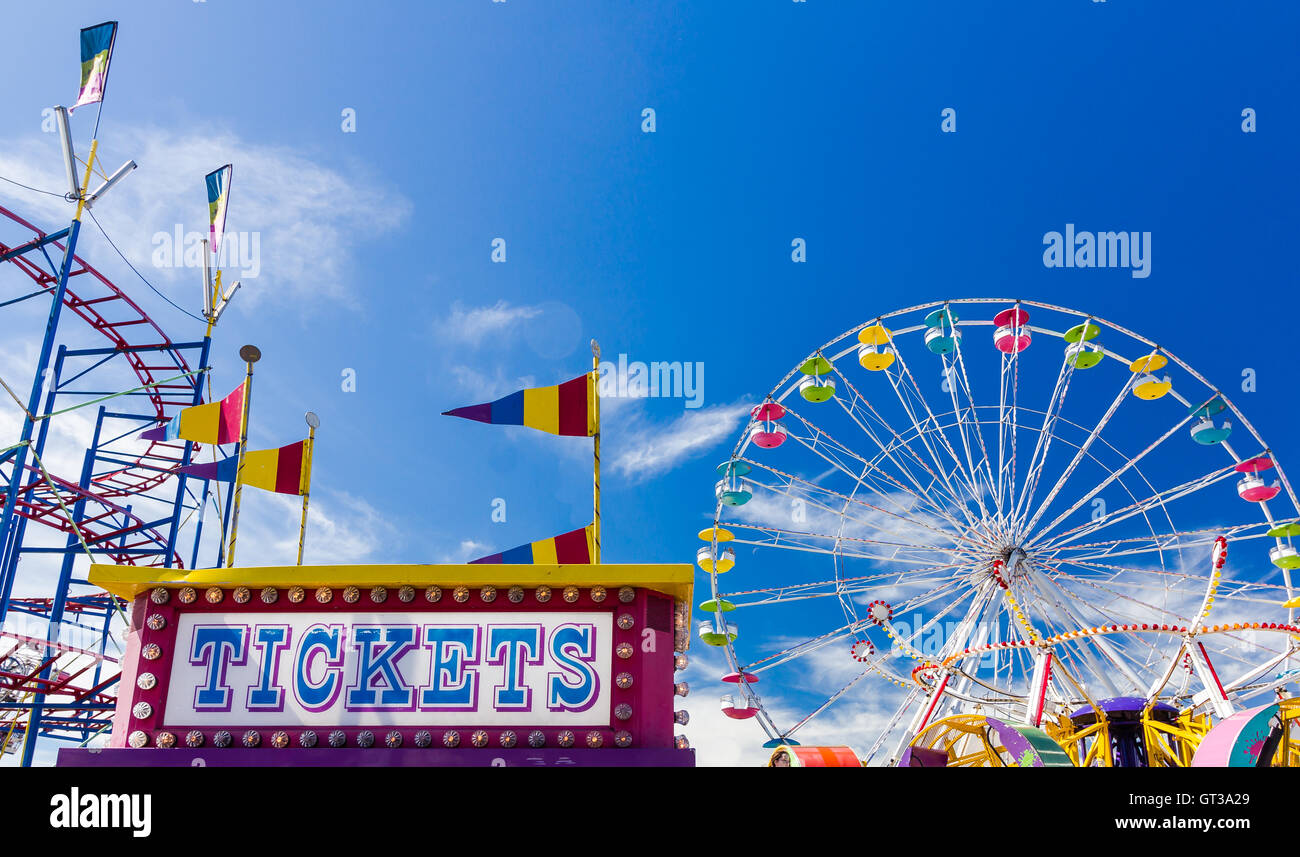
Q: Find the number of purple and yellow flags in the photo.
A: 4